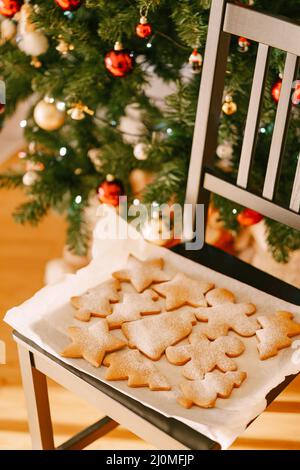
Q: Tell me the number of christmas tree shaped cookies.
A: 5